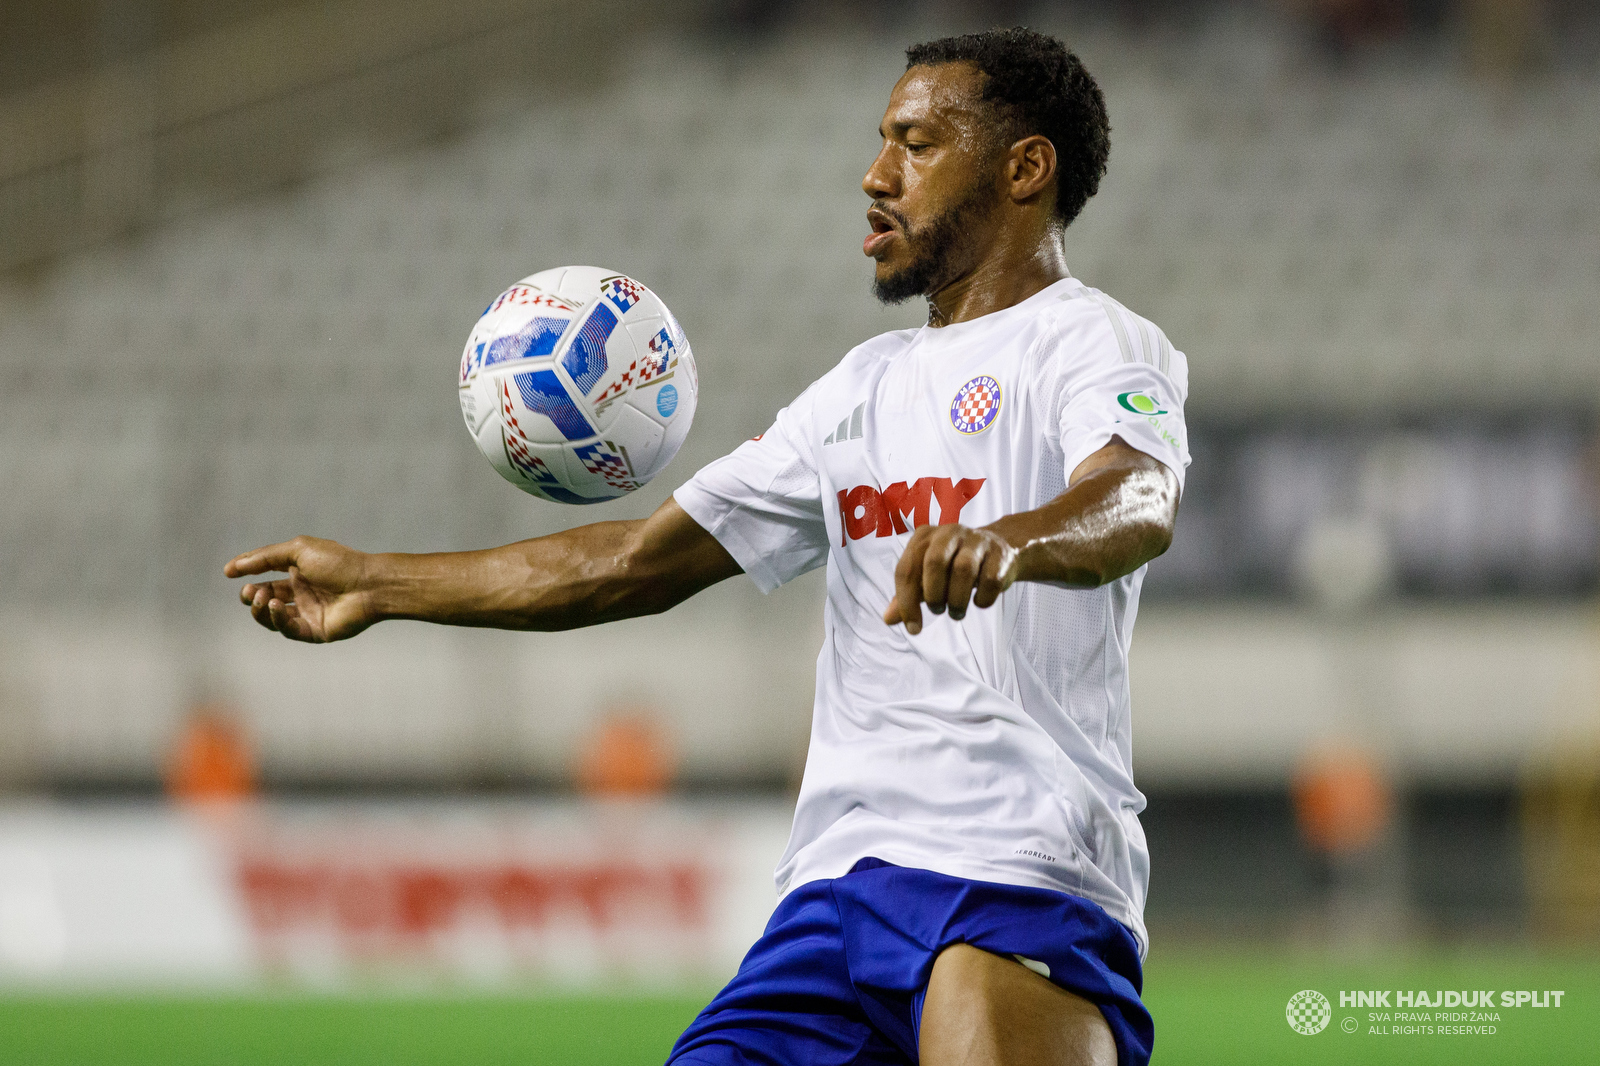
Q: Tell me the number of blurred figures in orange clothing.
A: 3